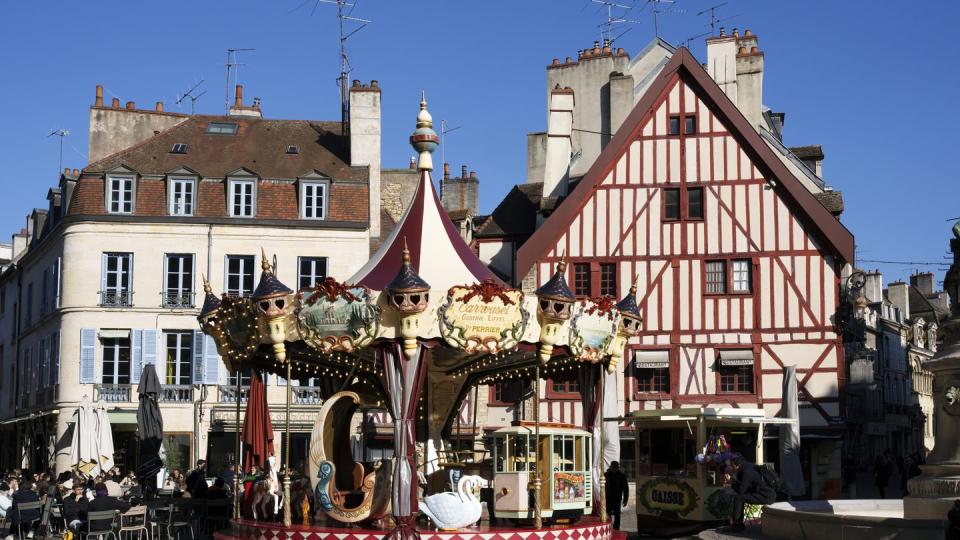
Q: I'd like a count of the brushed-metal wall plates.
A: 0